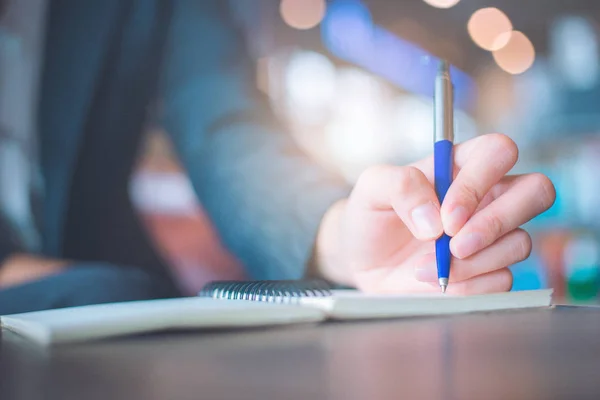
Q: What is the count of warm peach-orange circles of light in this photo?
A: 4